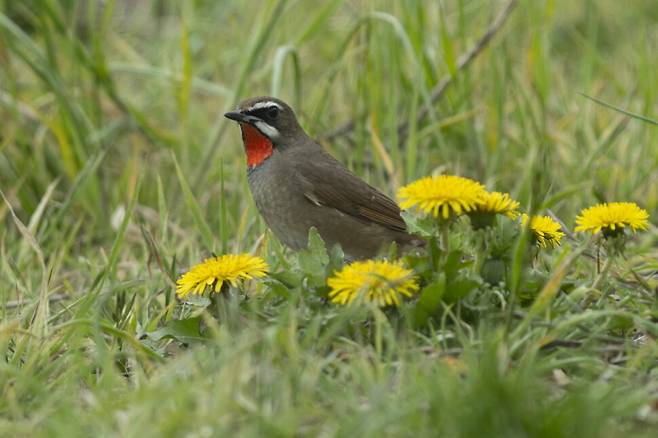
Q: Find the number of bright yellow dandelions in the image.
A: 6